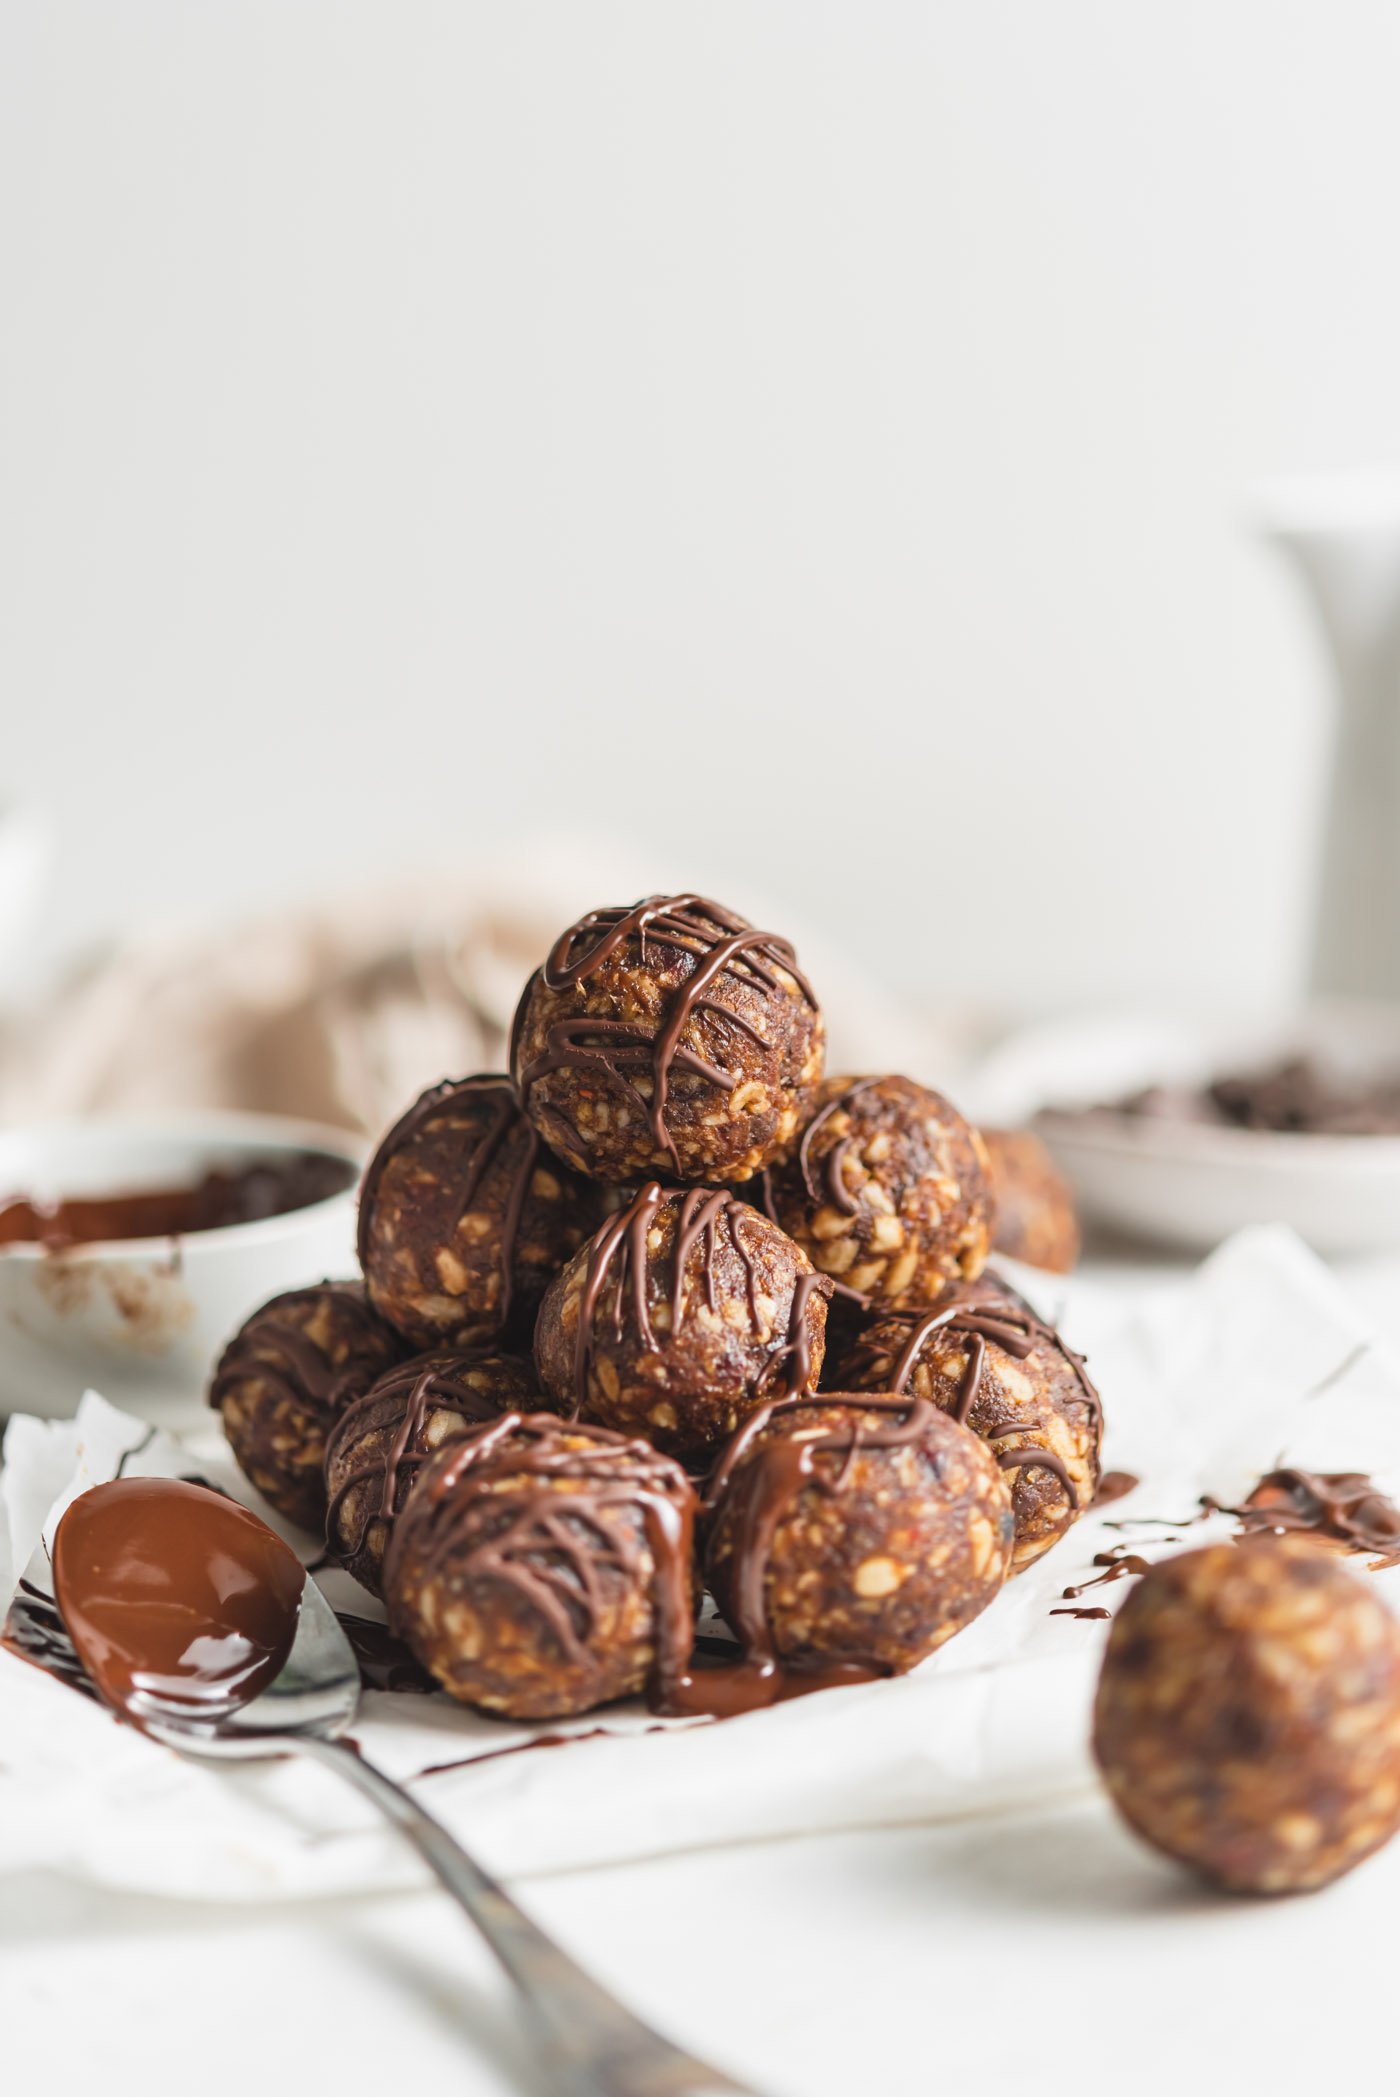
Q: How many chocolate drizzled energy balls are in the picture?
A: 9